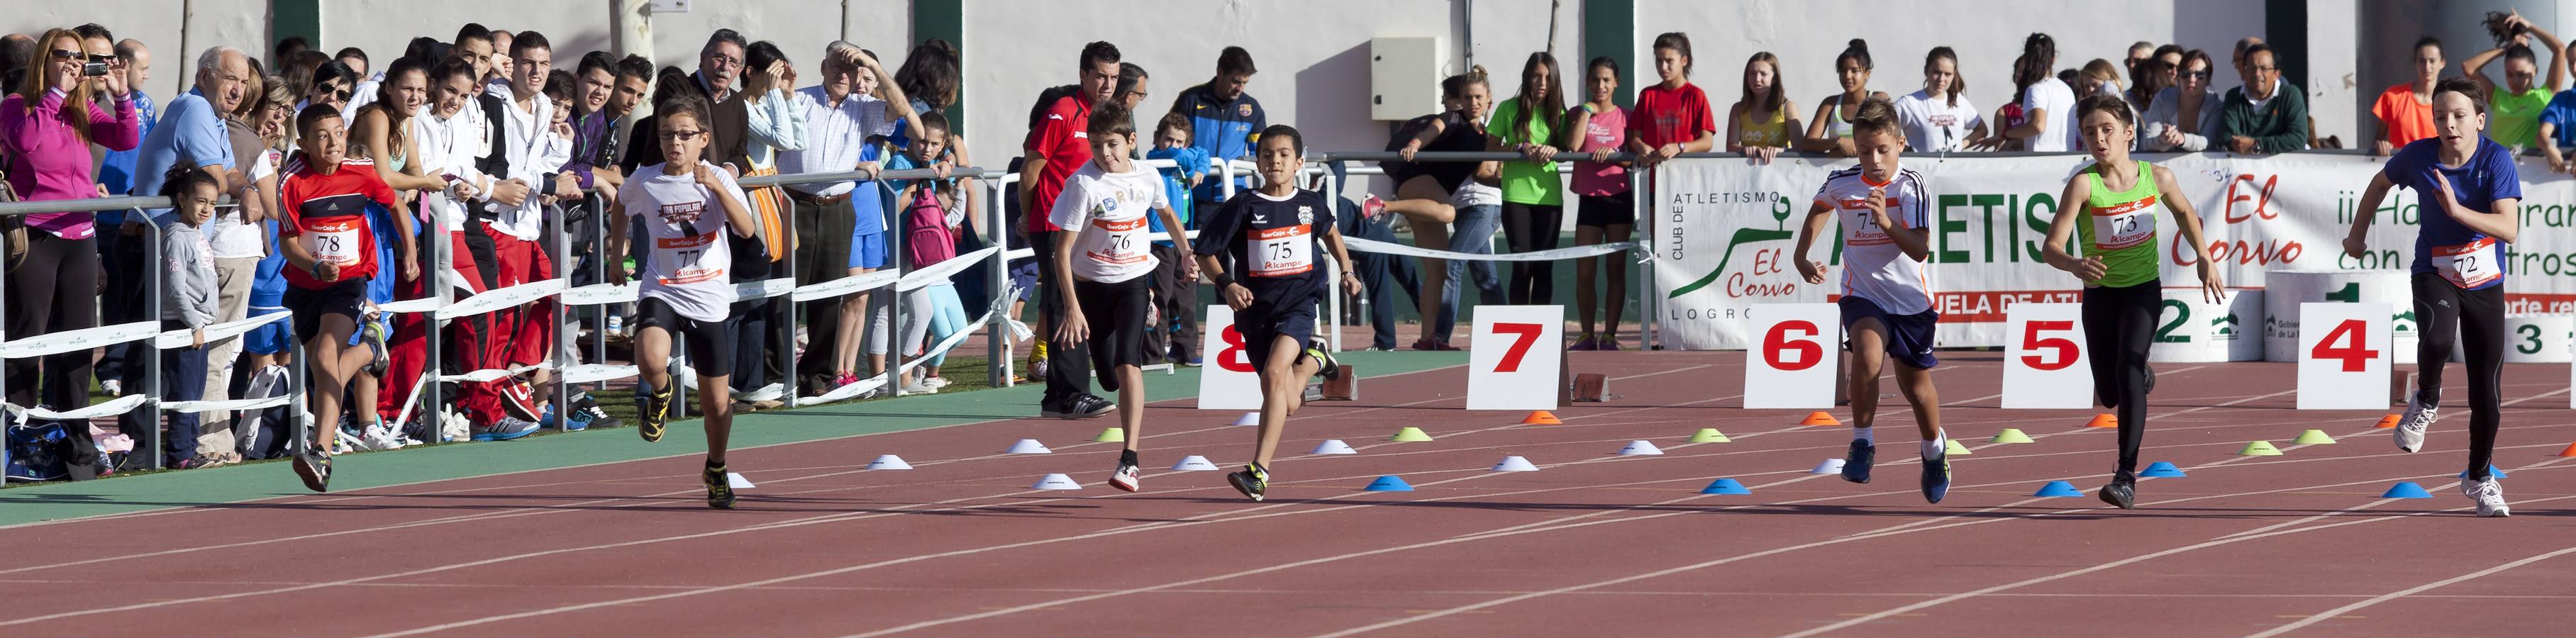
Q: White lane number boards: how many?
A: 5